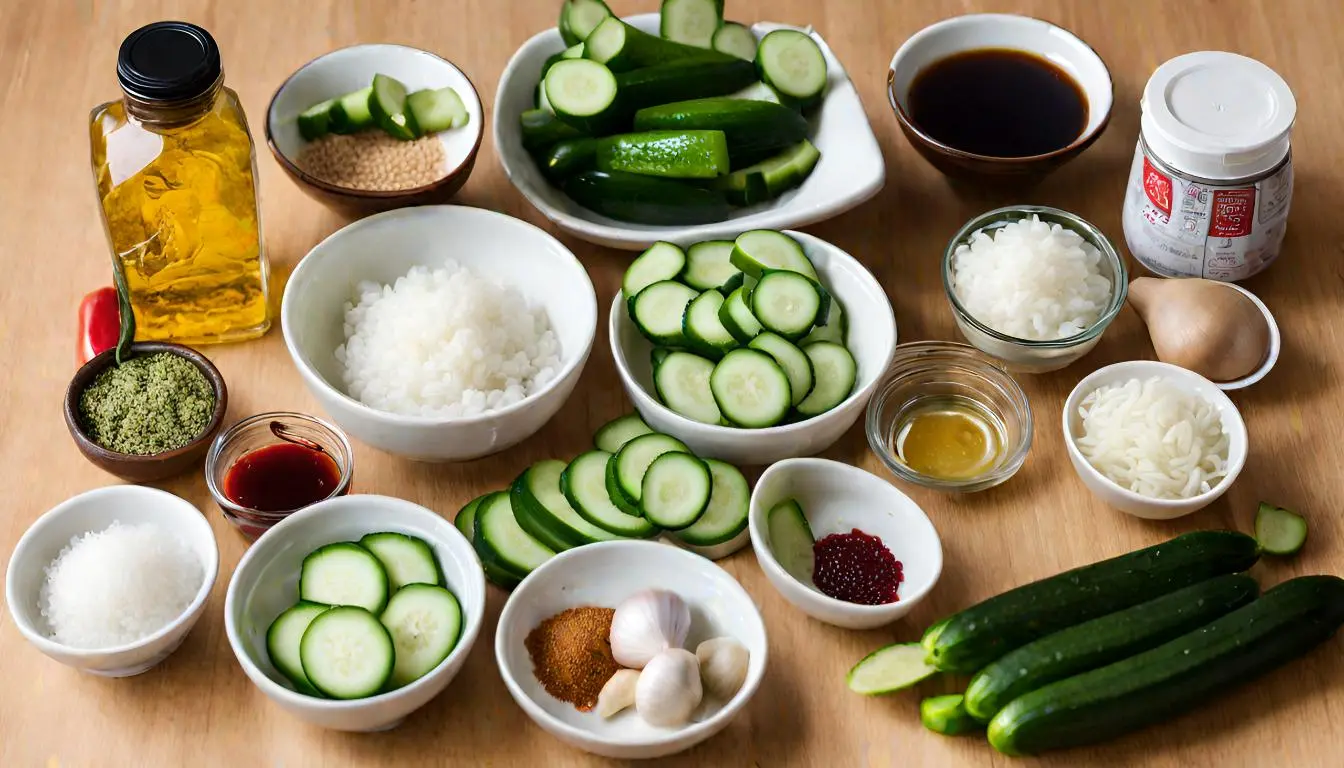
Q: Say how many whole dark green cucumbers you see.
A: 3